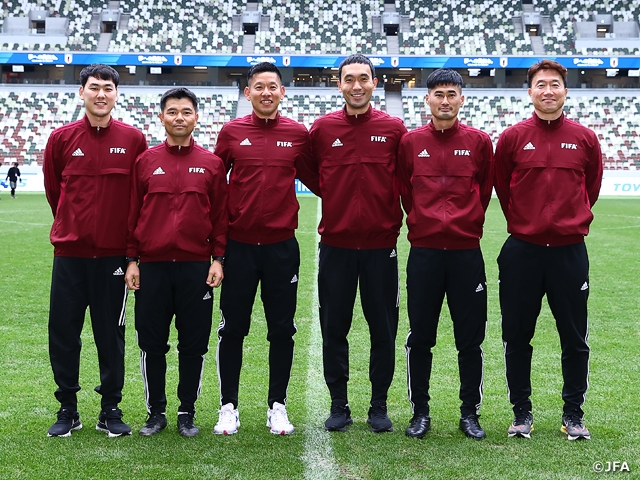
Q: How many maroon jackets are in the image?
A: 6